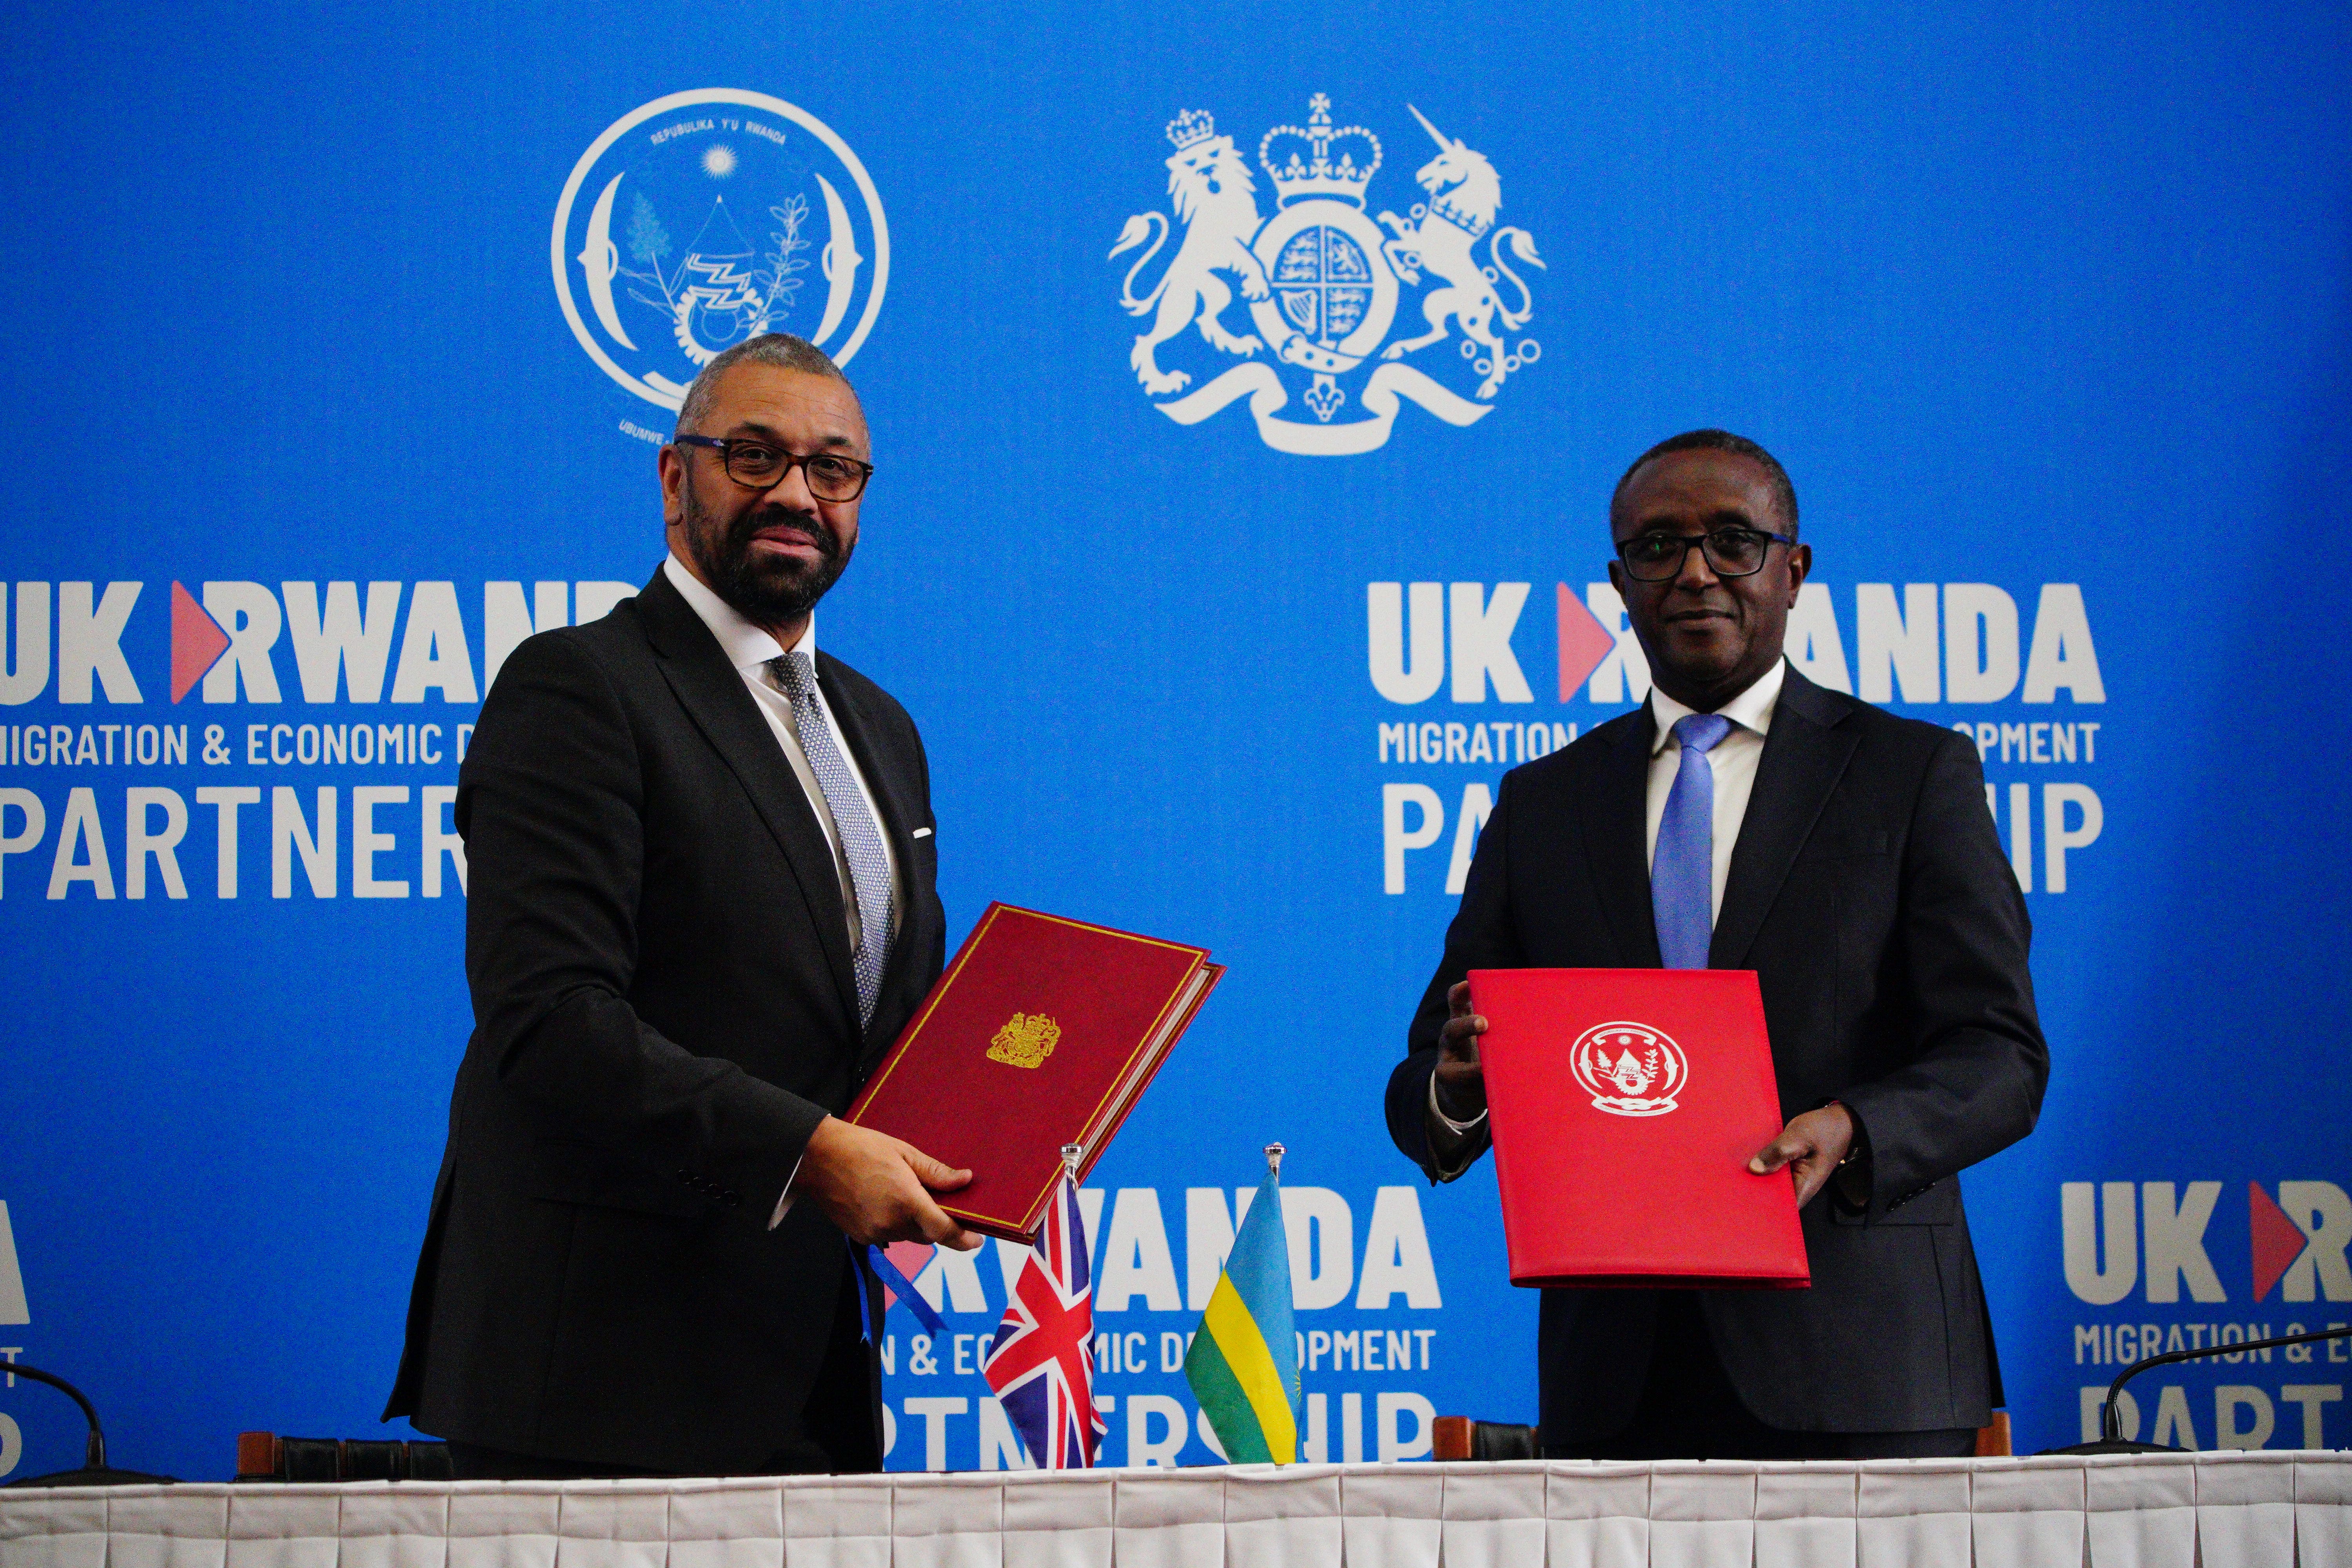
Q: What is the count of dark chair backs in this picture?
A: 2